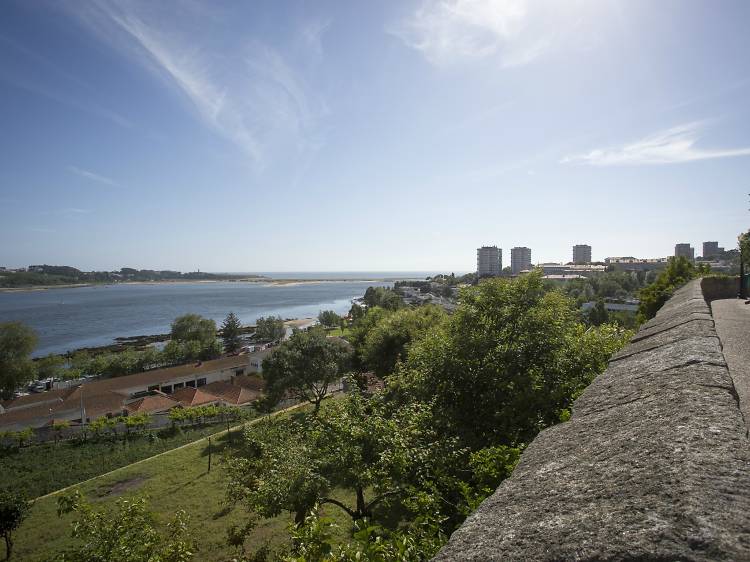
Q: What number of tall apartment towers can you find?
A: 5